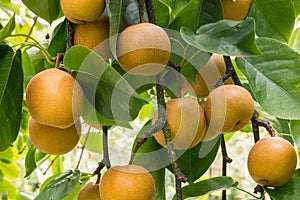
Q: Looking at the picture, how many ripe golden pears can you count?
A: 12